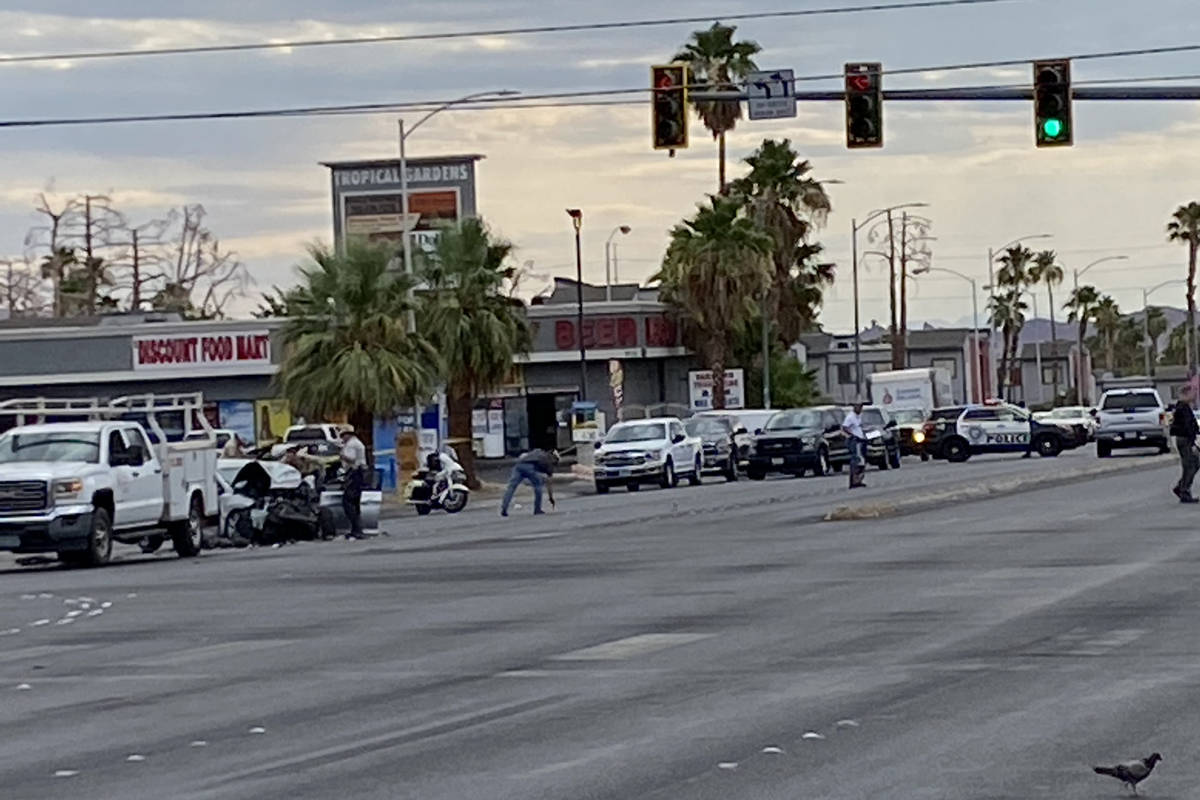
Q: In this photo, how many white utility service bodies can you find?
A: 1